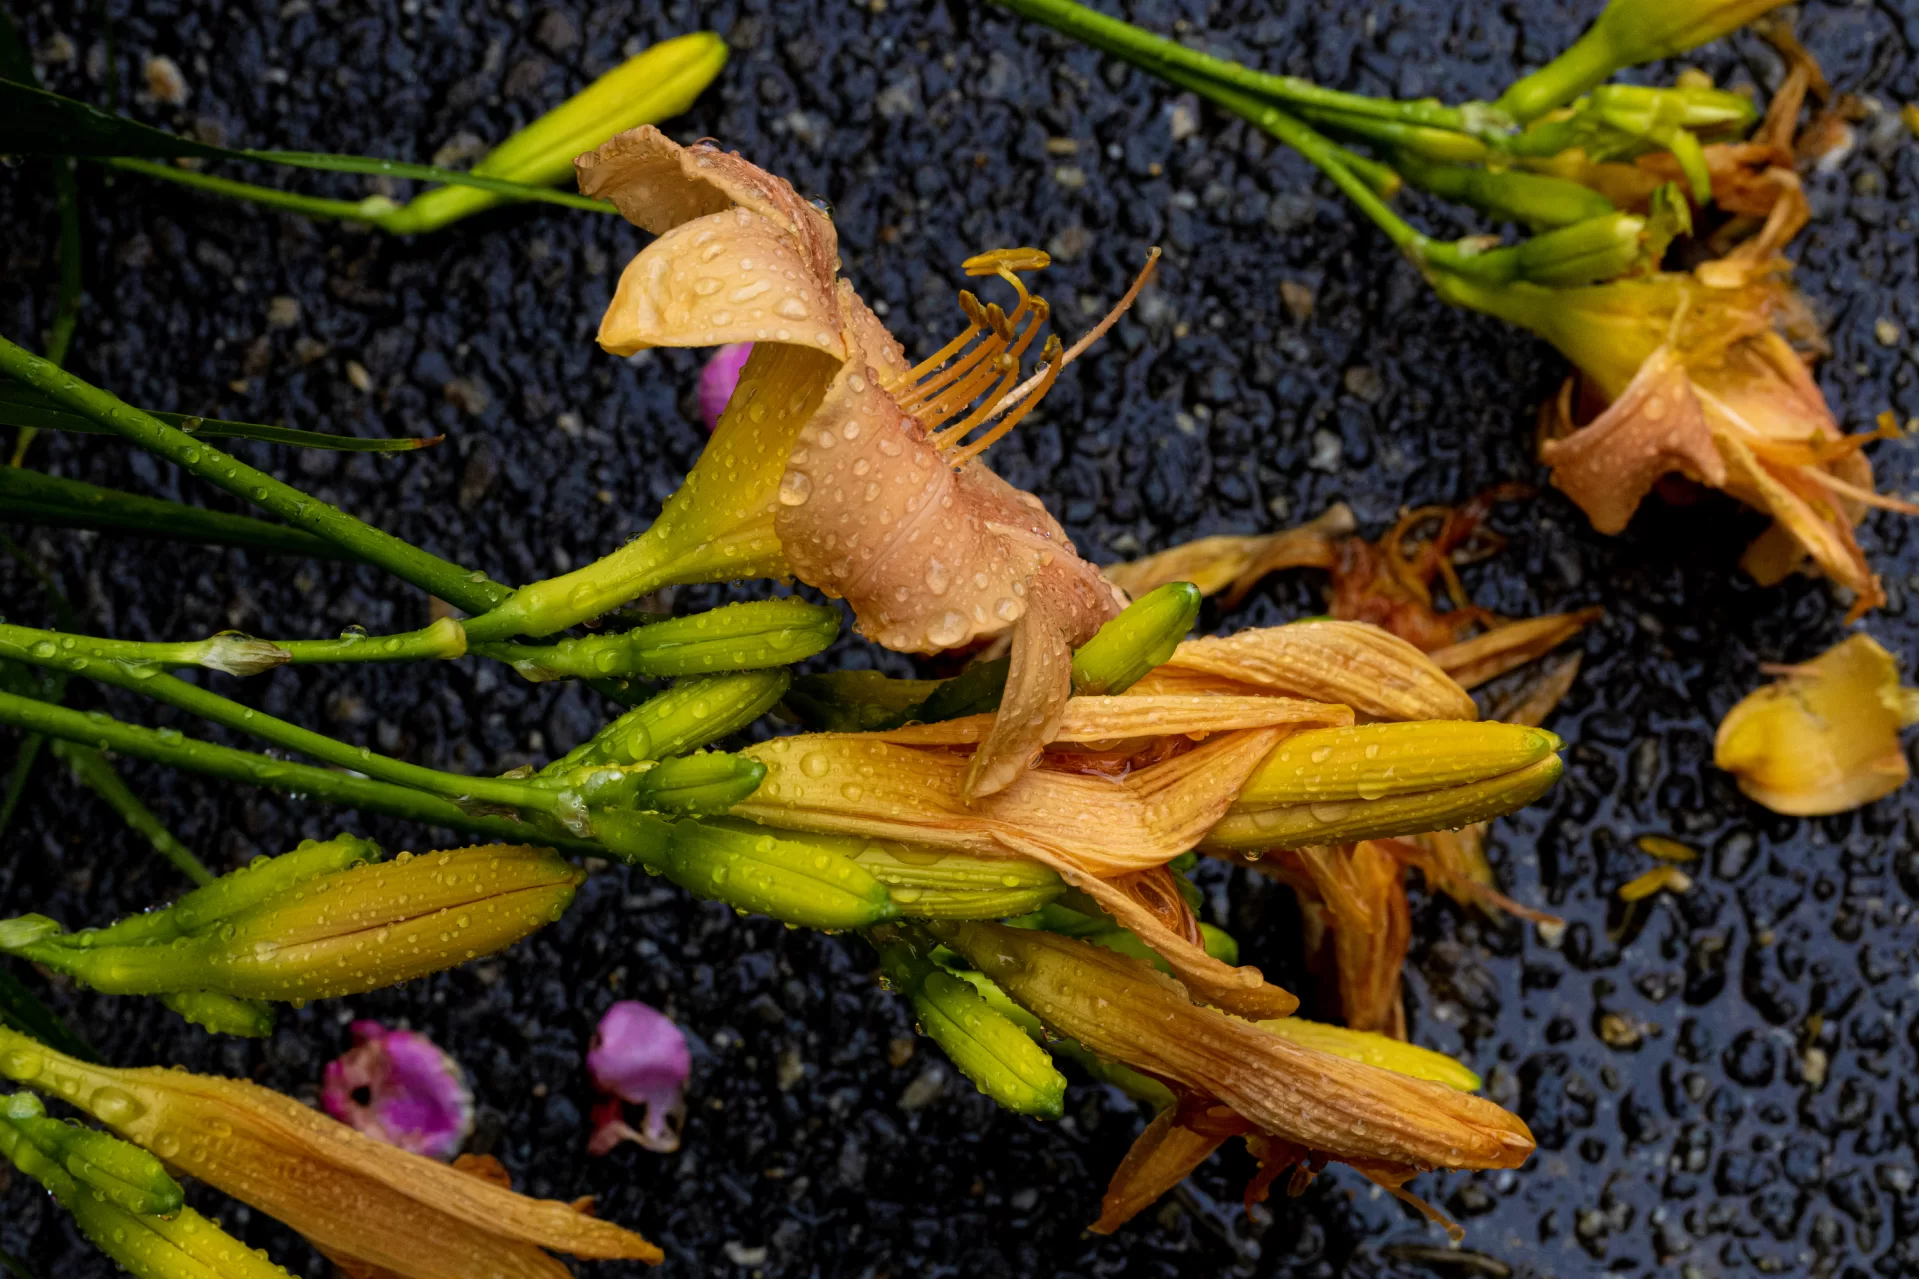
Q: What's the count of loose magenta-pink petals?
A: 3